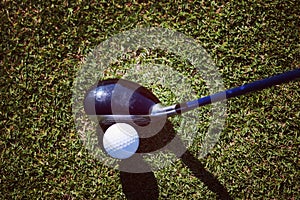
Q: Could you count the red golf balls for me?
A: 0